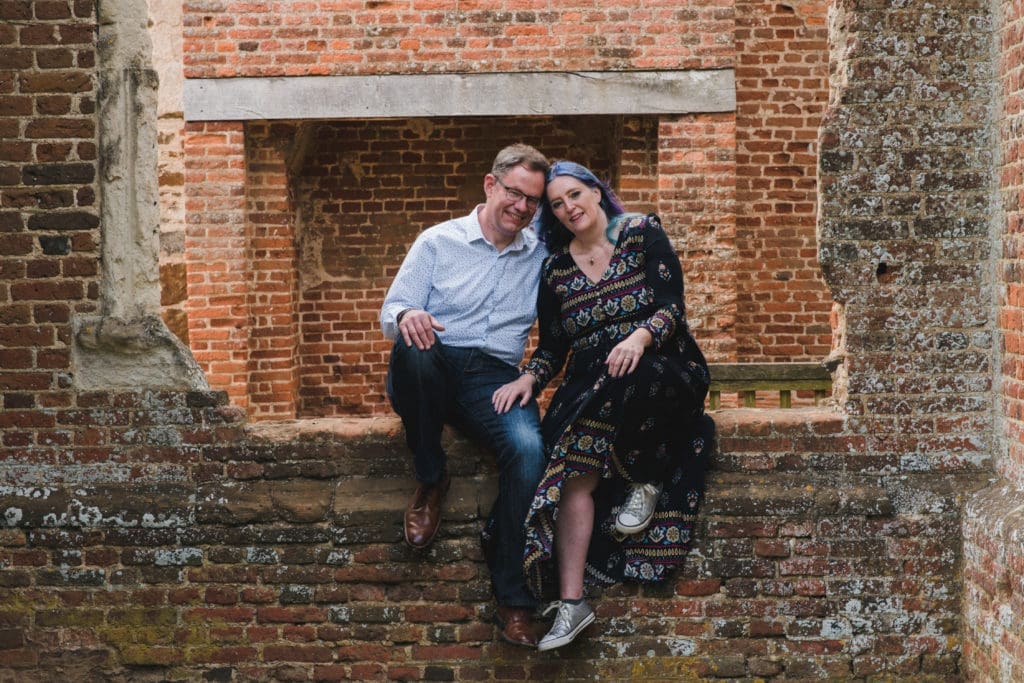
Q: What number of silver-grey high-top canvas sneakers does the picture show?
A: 2